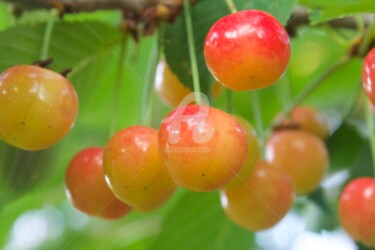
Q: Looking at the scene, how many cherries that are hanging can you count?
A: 12